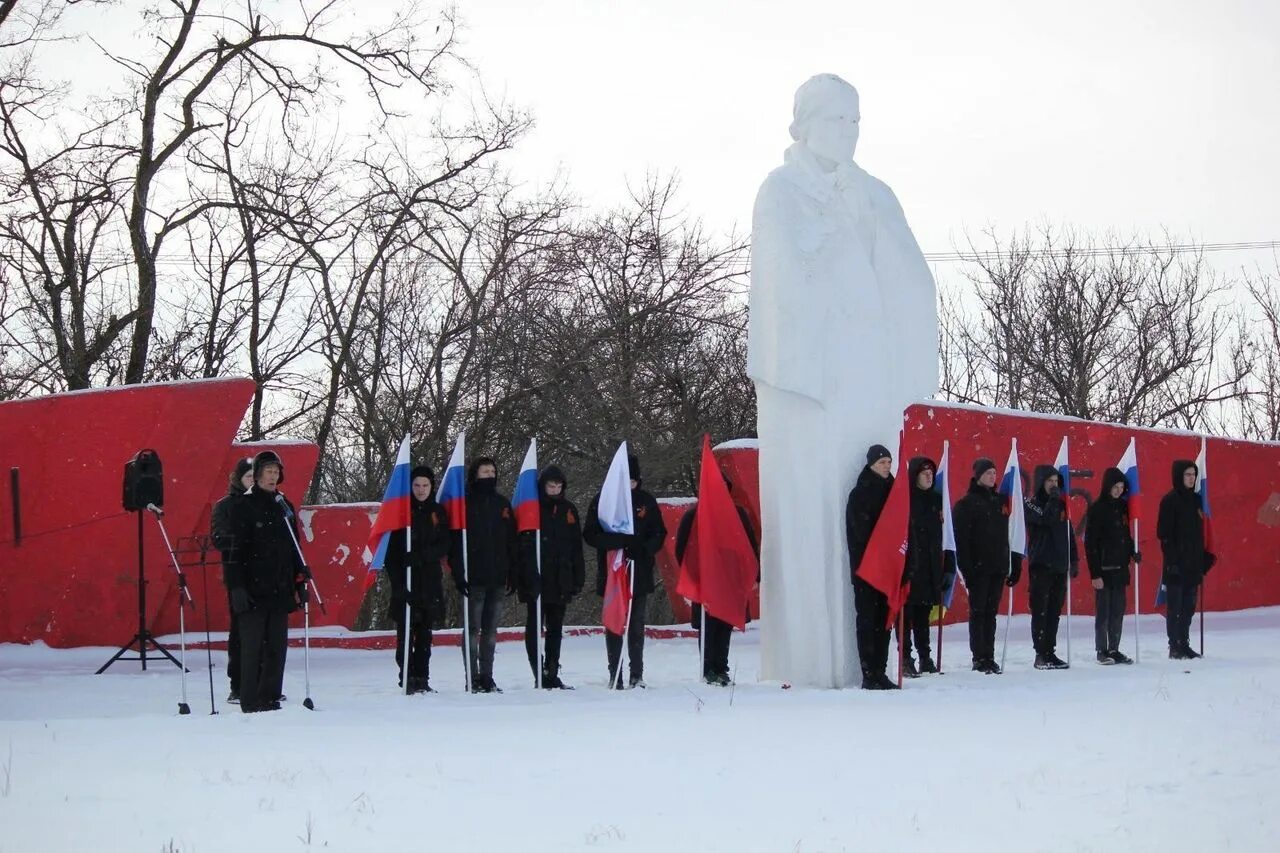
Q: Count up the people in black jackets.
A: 13